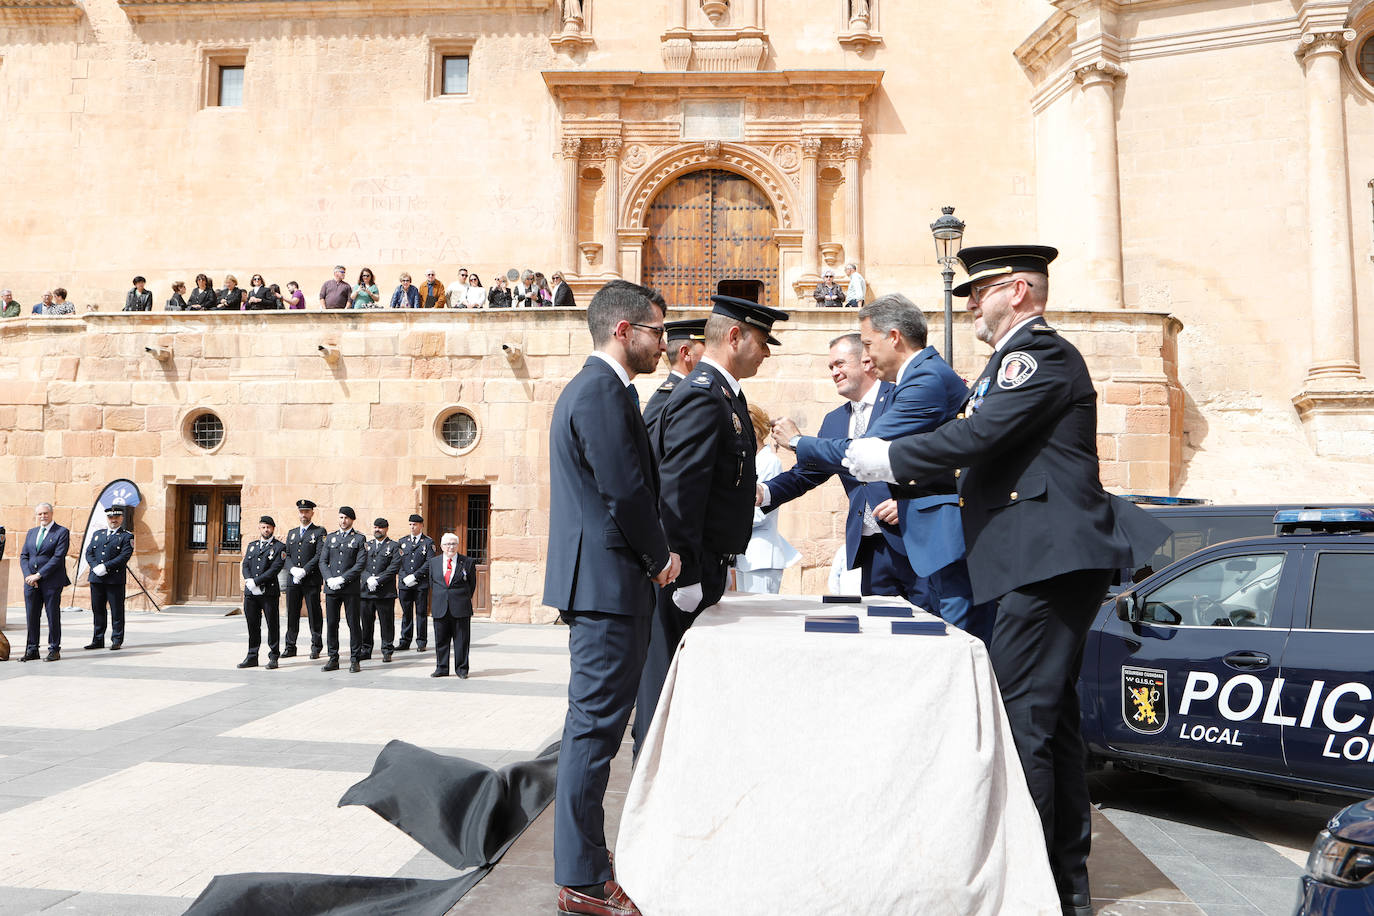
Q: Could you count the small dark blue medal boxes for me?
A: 4